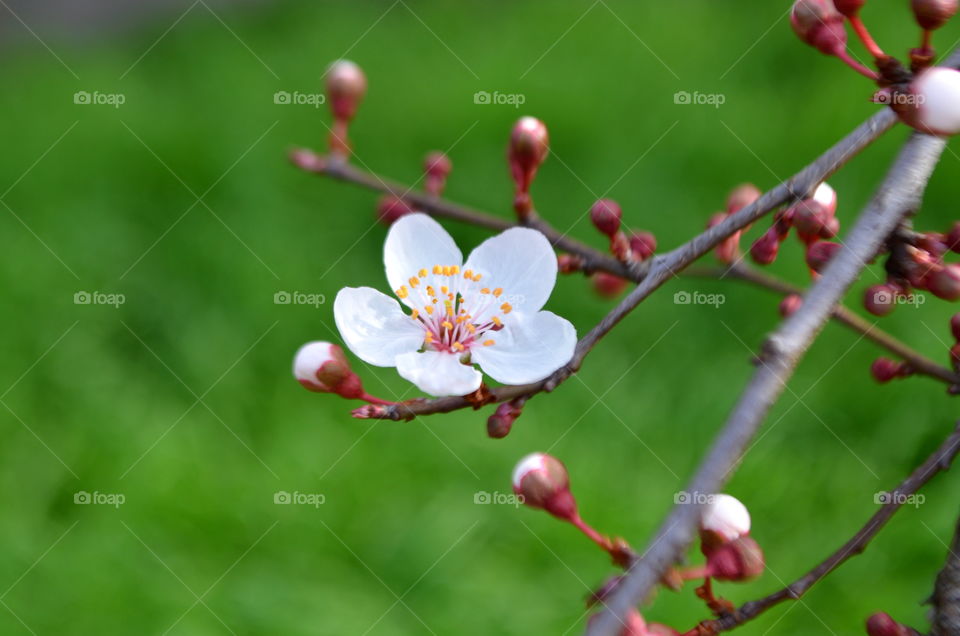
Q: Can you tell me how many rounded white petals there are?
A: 5